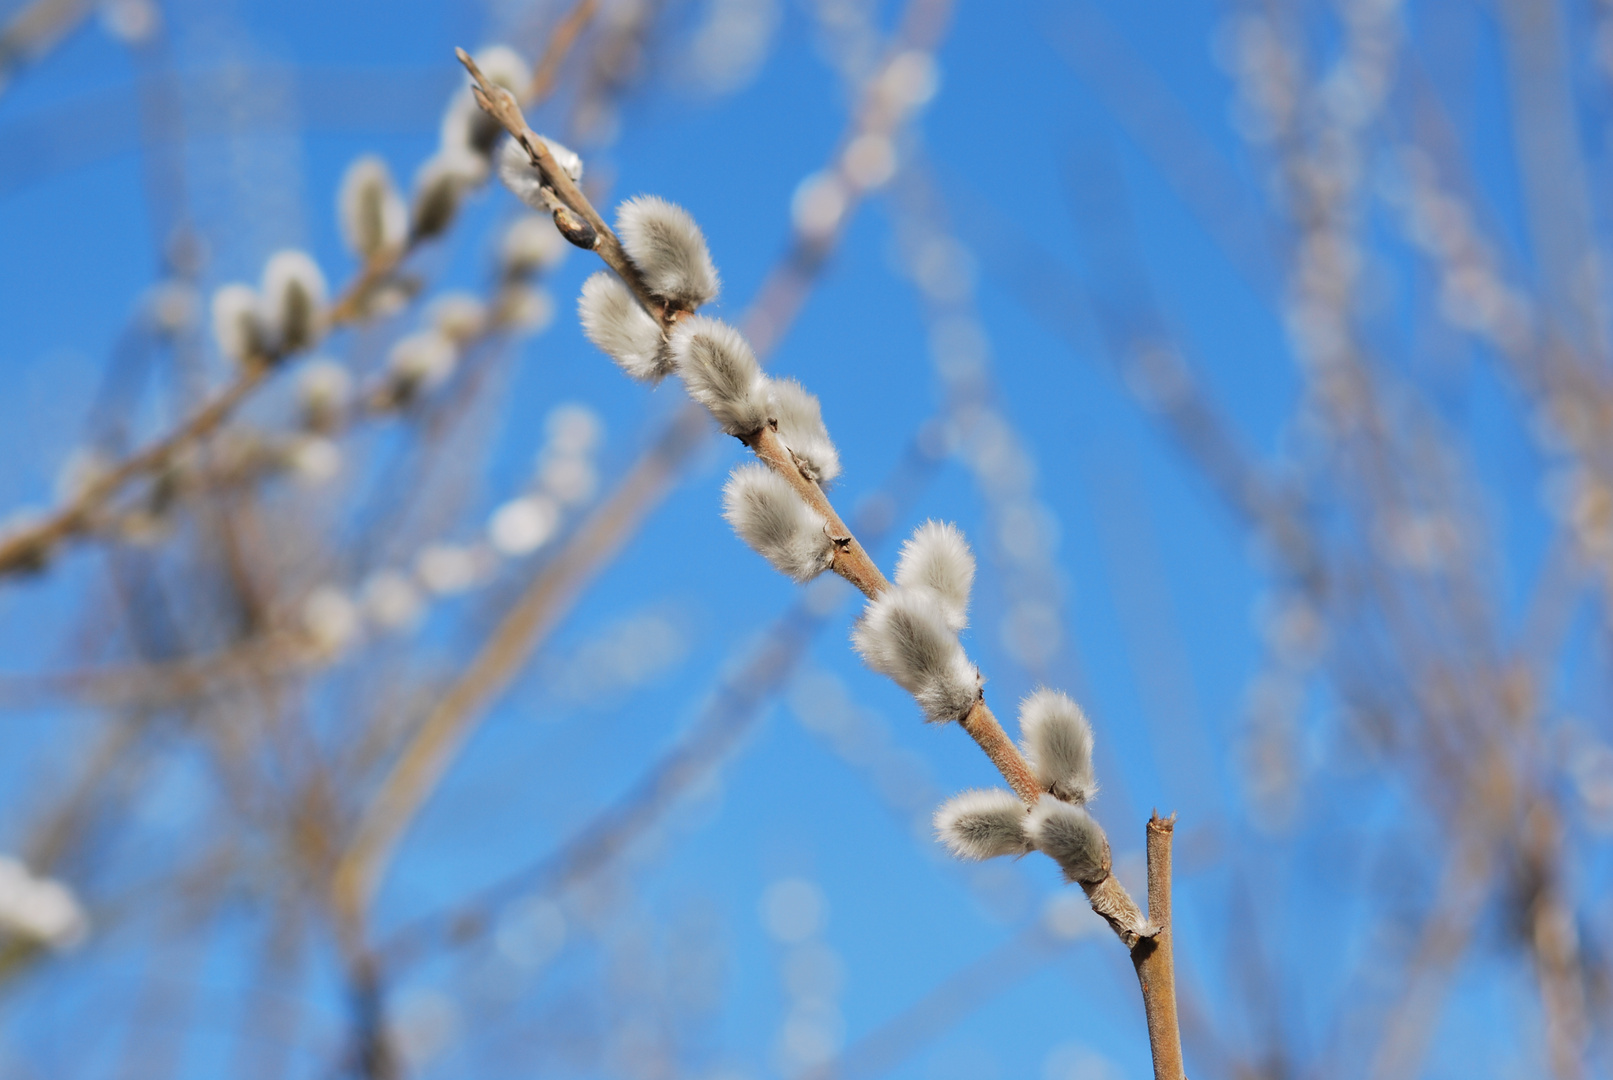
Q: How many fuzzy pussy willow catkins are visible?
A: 11